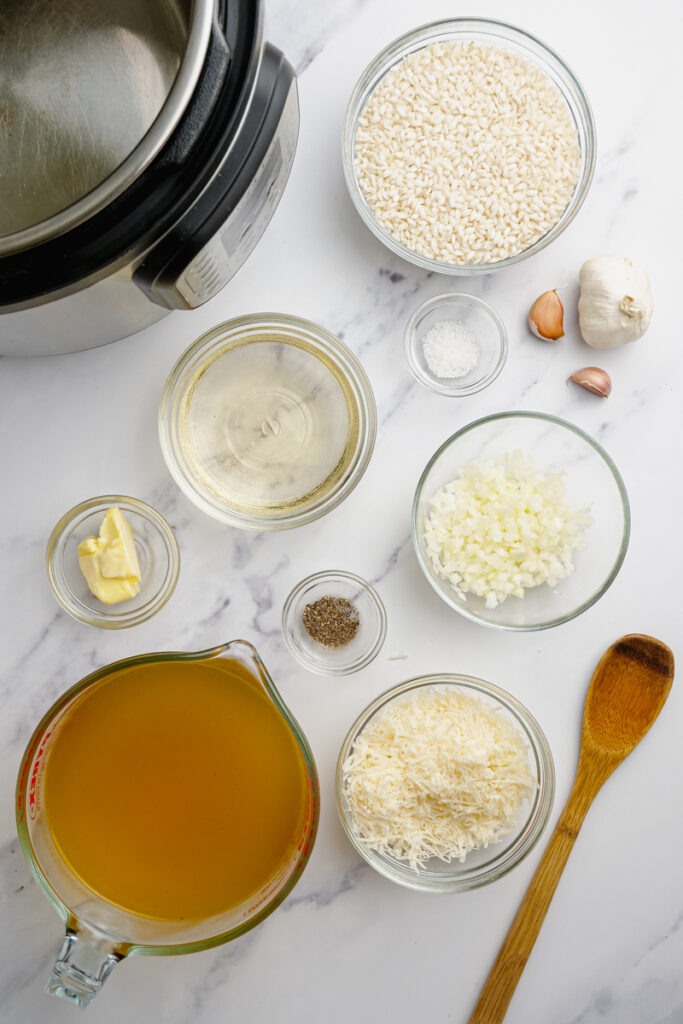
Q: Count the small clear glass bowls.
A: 3